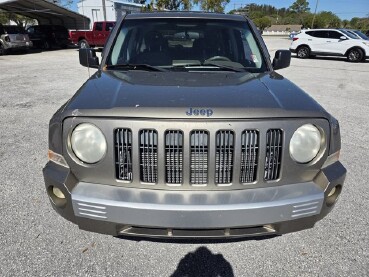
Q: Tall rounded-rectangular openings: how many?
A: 7